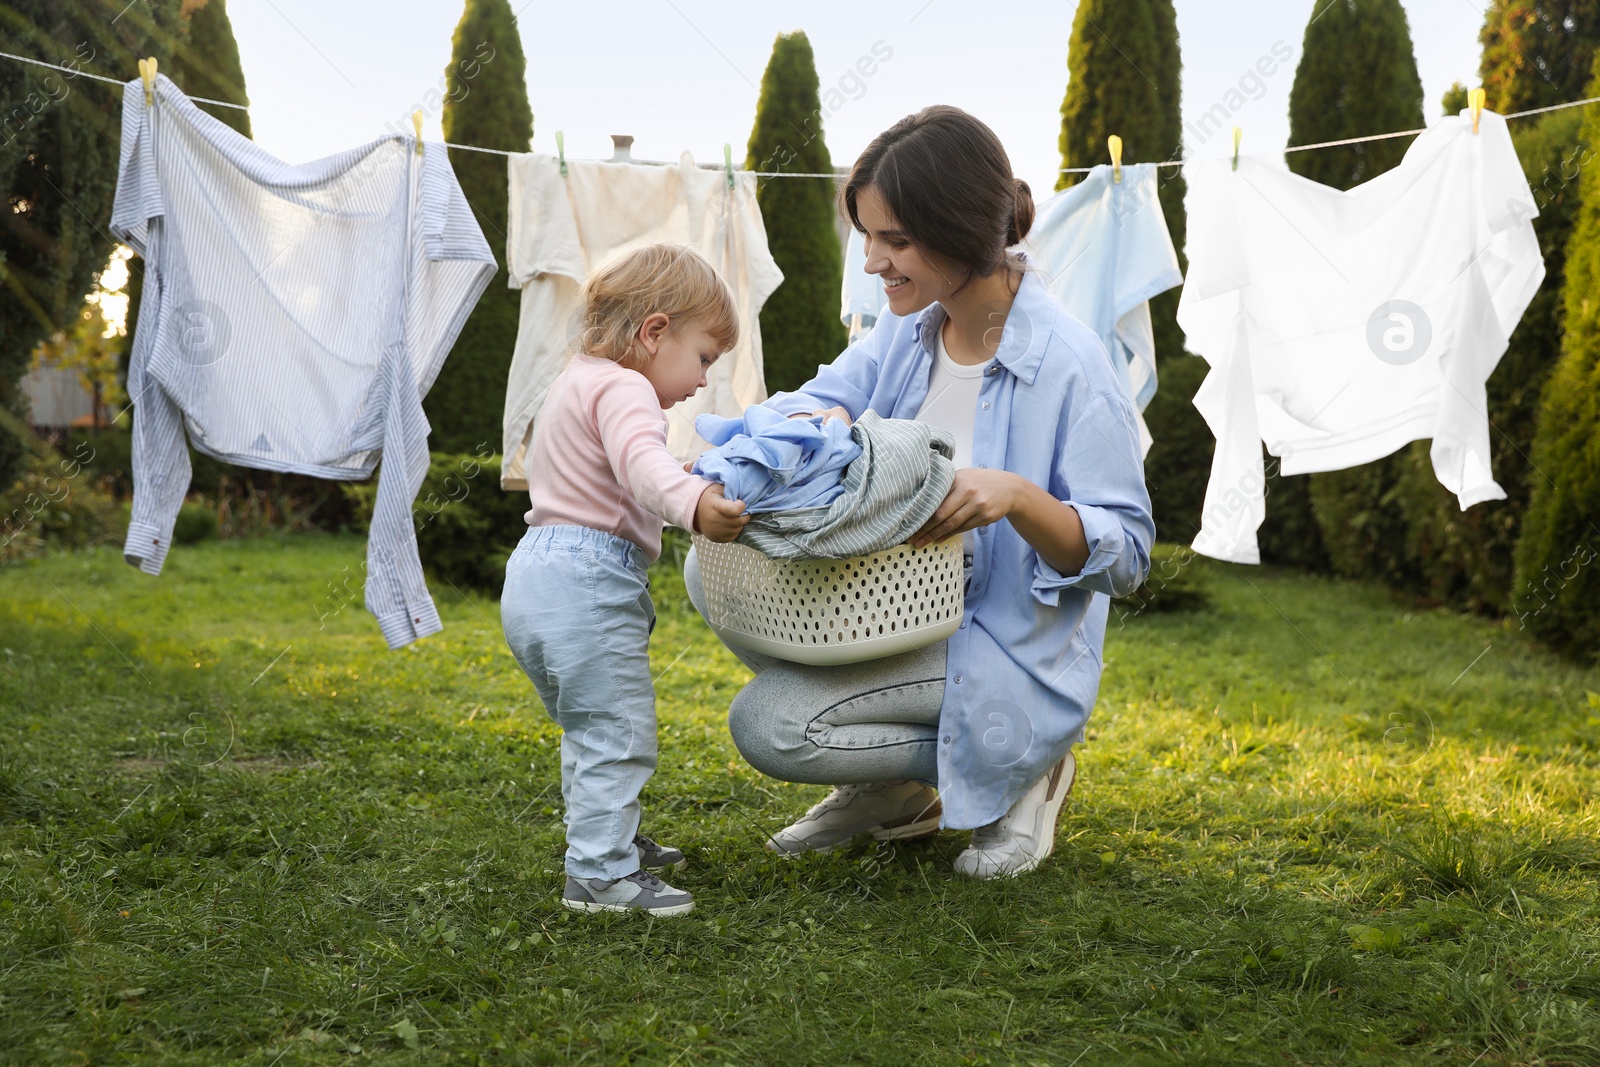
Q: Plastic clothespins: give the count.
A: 7